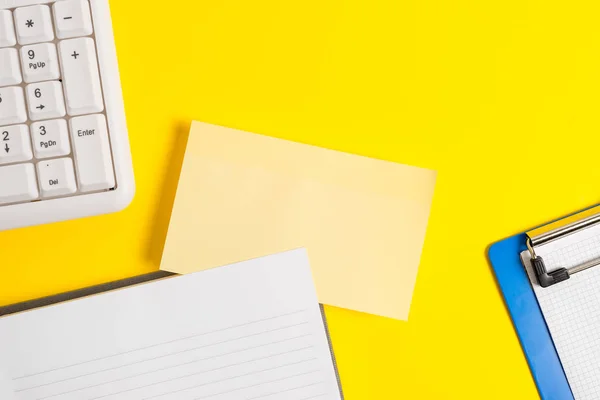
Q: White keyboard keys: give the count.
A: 13